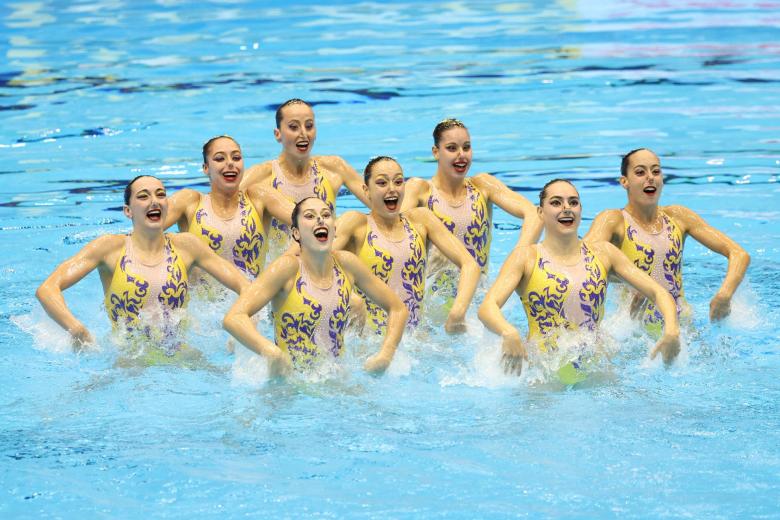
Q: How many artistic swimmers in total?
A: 8